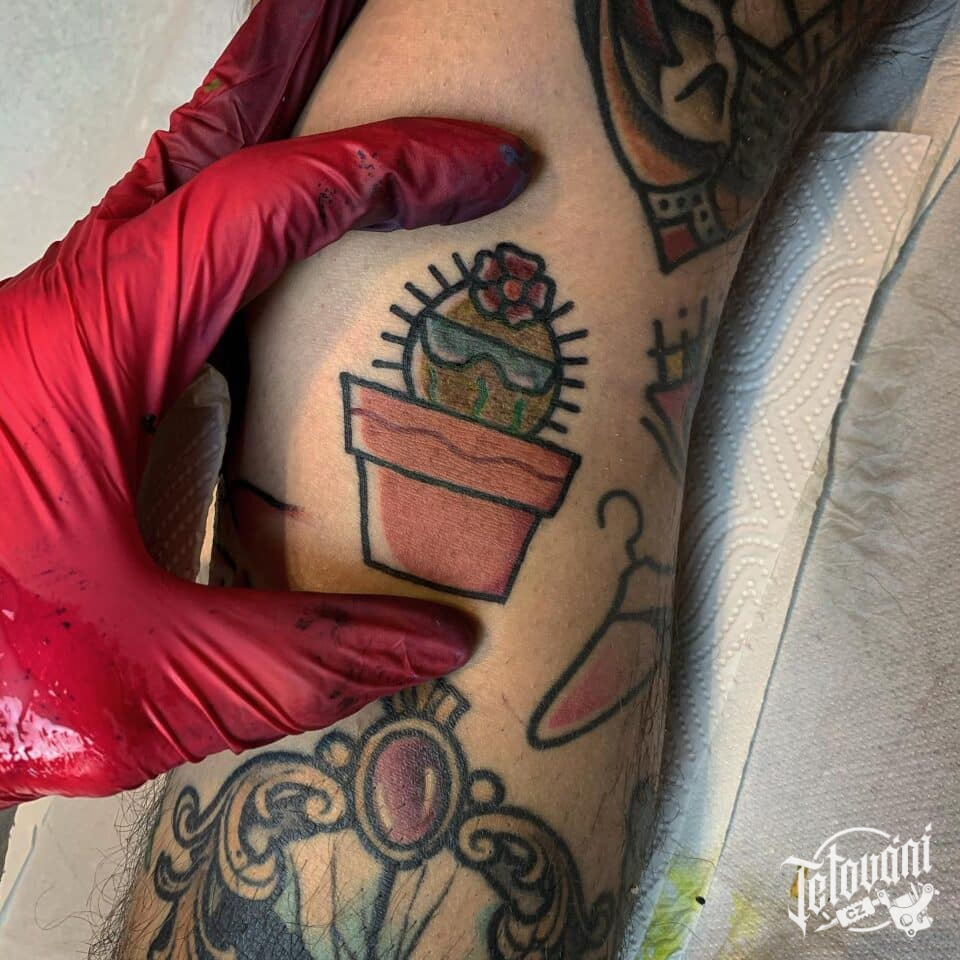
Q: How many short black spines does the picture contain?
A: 12